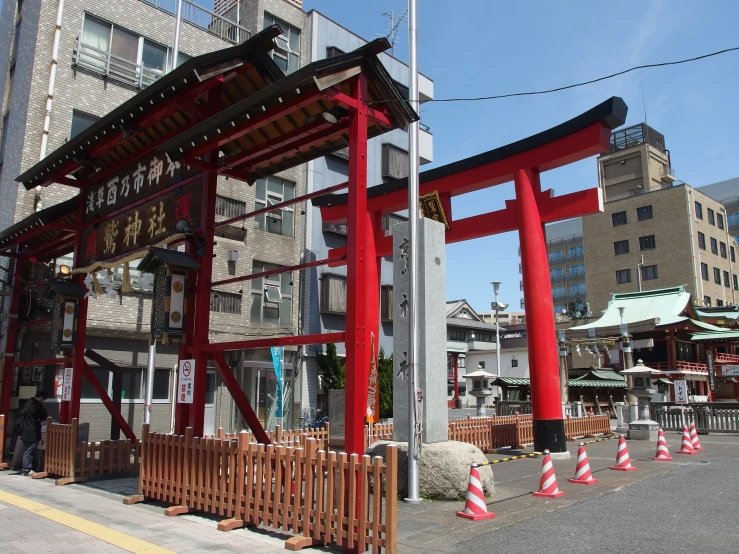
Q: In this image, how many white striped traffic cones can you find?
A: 7